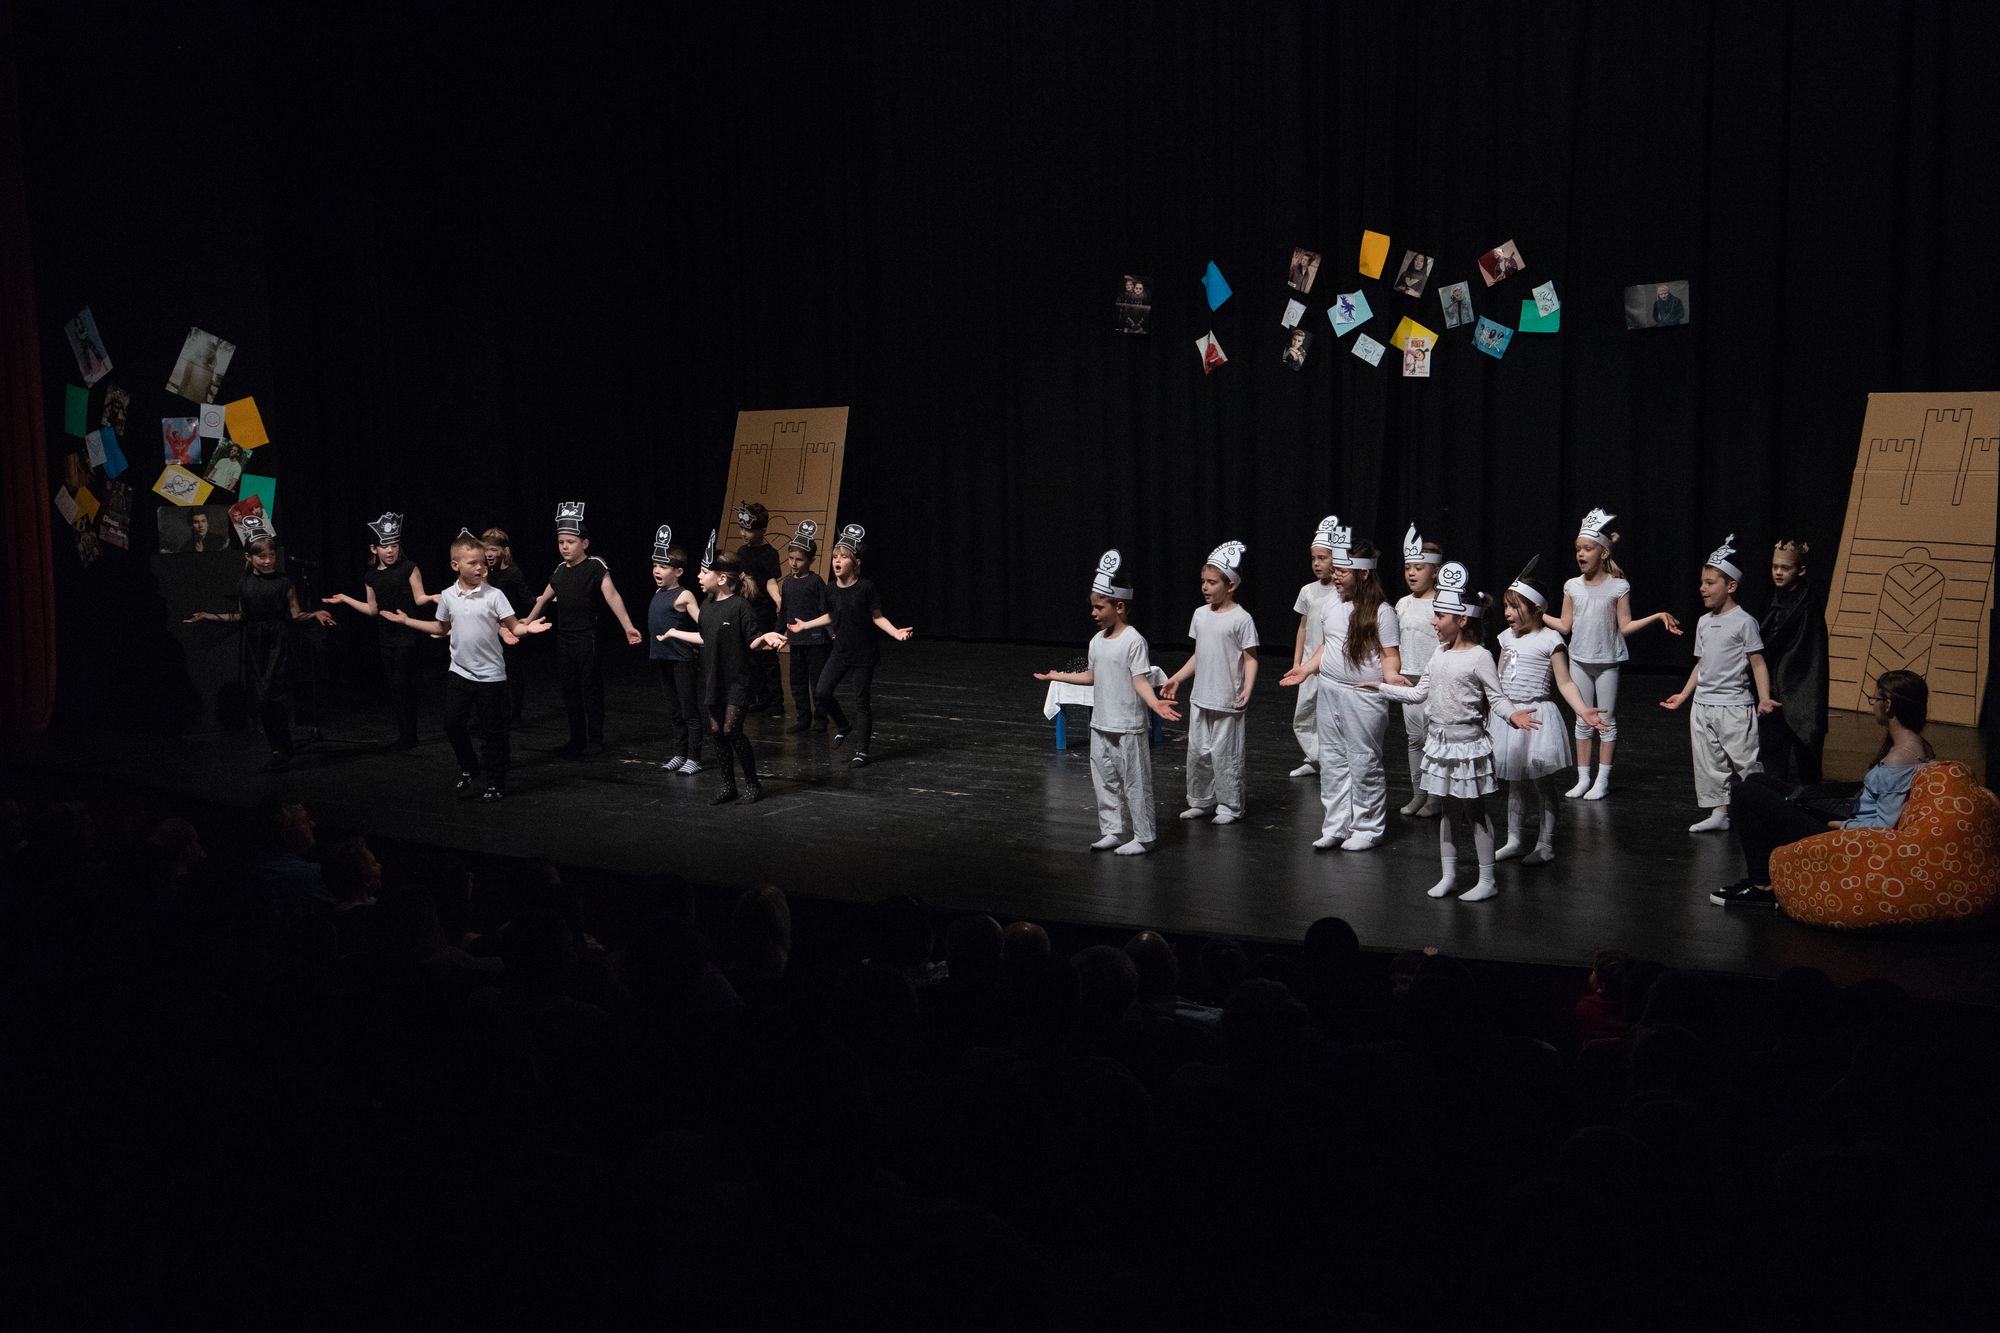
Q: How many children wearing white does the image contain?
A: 10